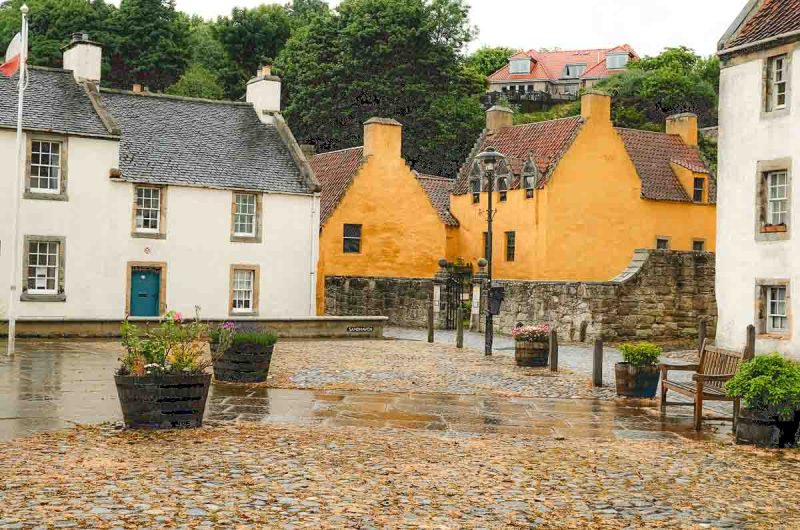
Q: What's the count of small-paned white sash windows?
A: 8